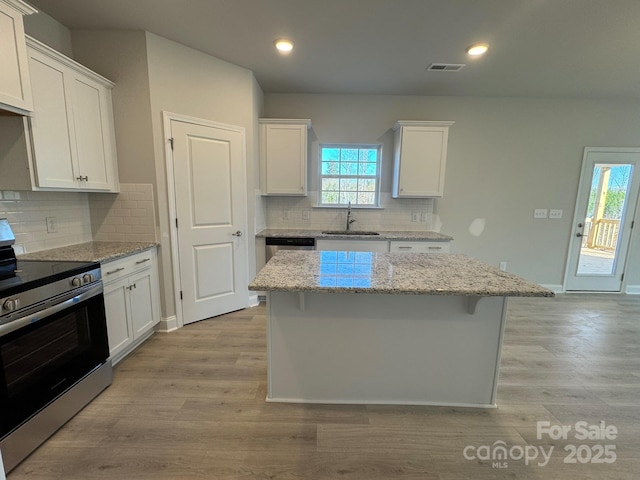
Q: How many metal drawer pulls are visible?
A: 4